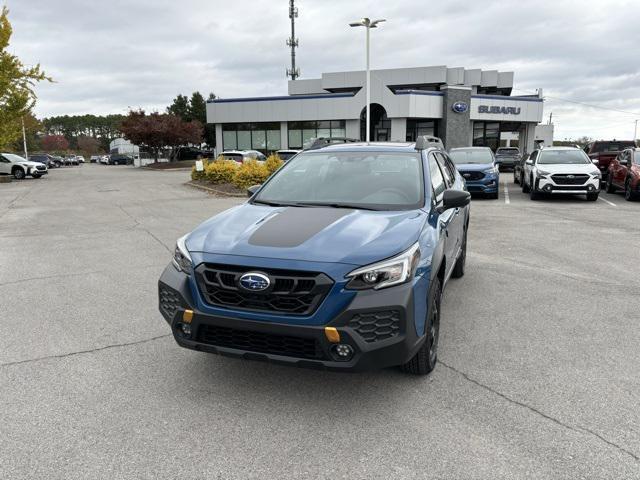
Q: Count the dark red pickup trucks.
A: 1